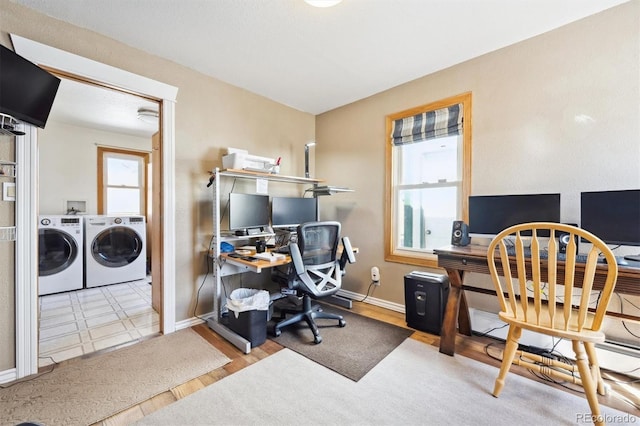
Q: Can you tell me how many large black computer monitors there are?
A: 4